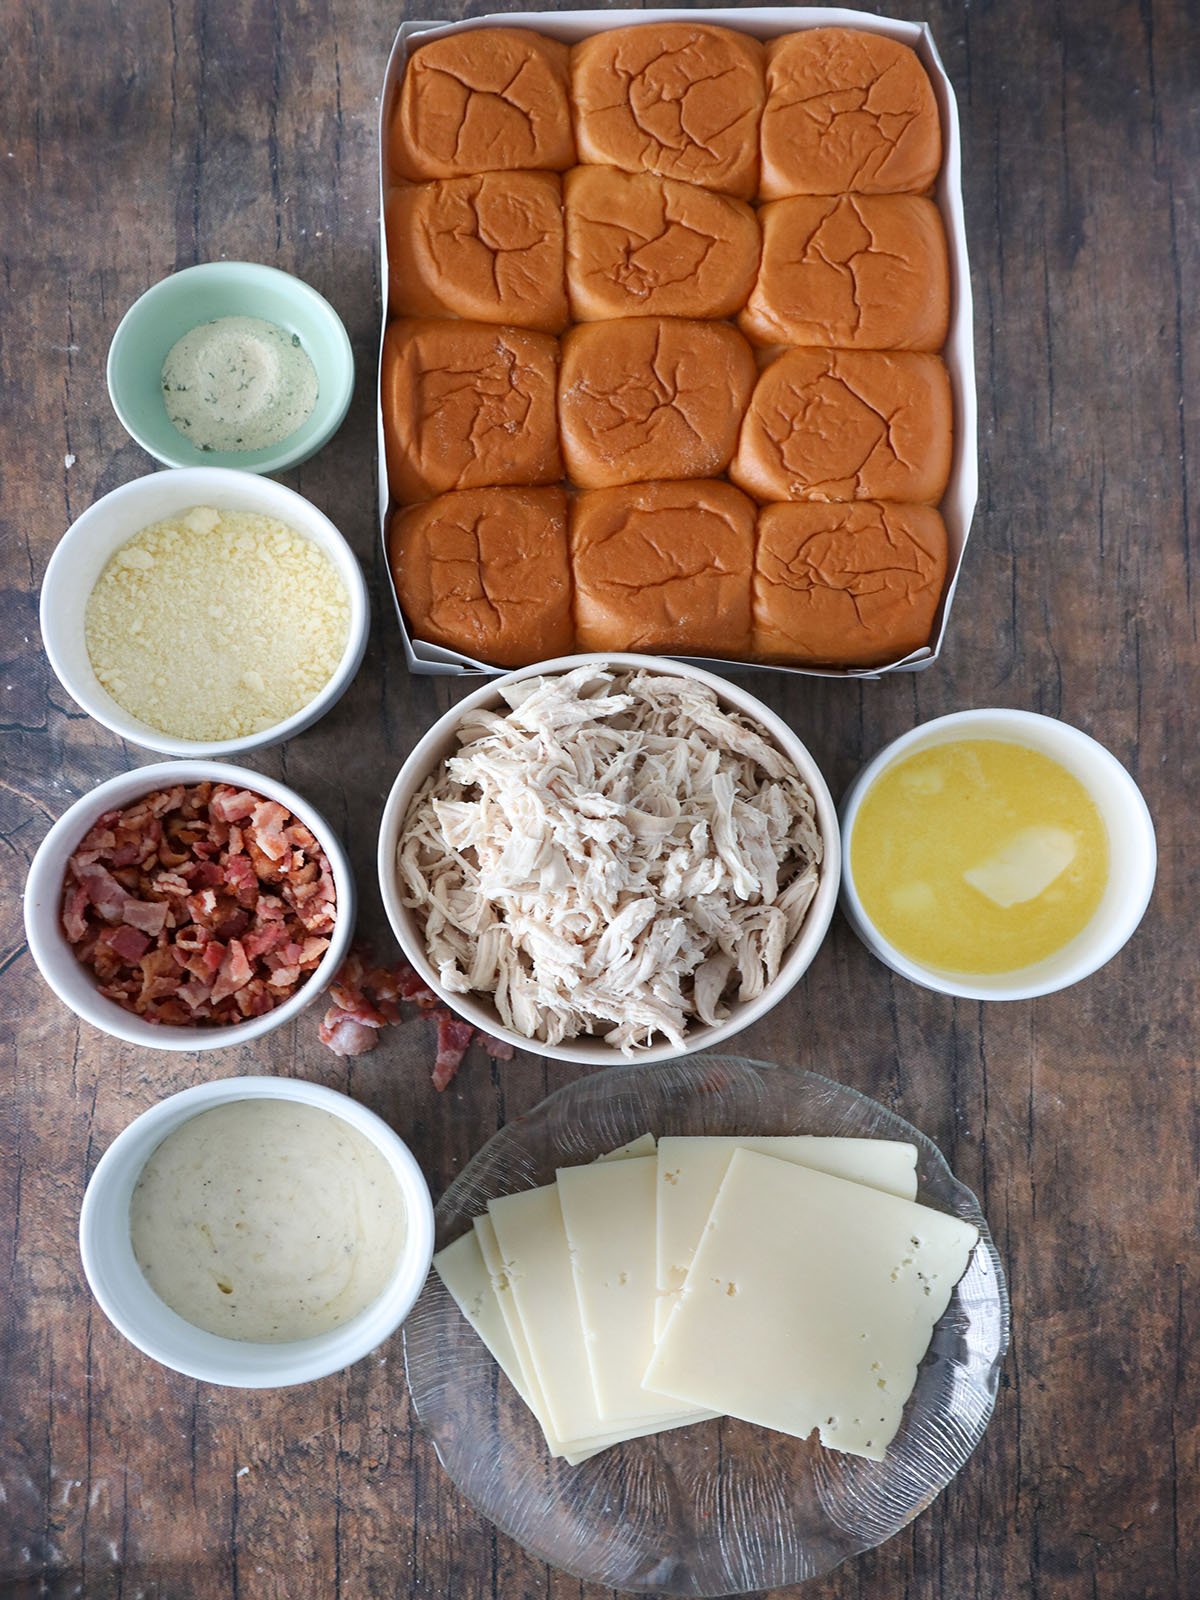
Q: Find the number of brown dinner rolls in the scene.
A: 12